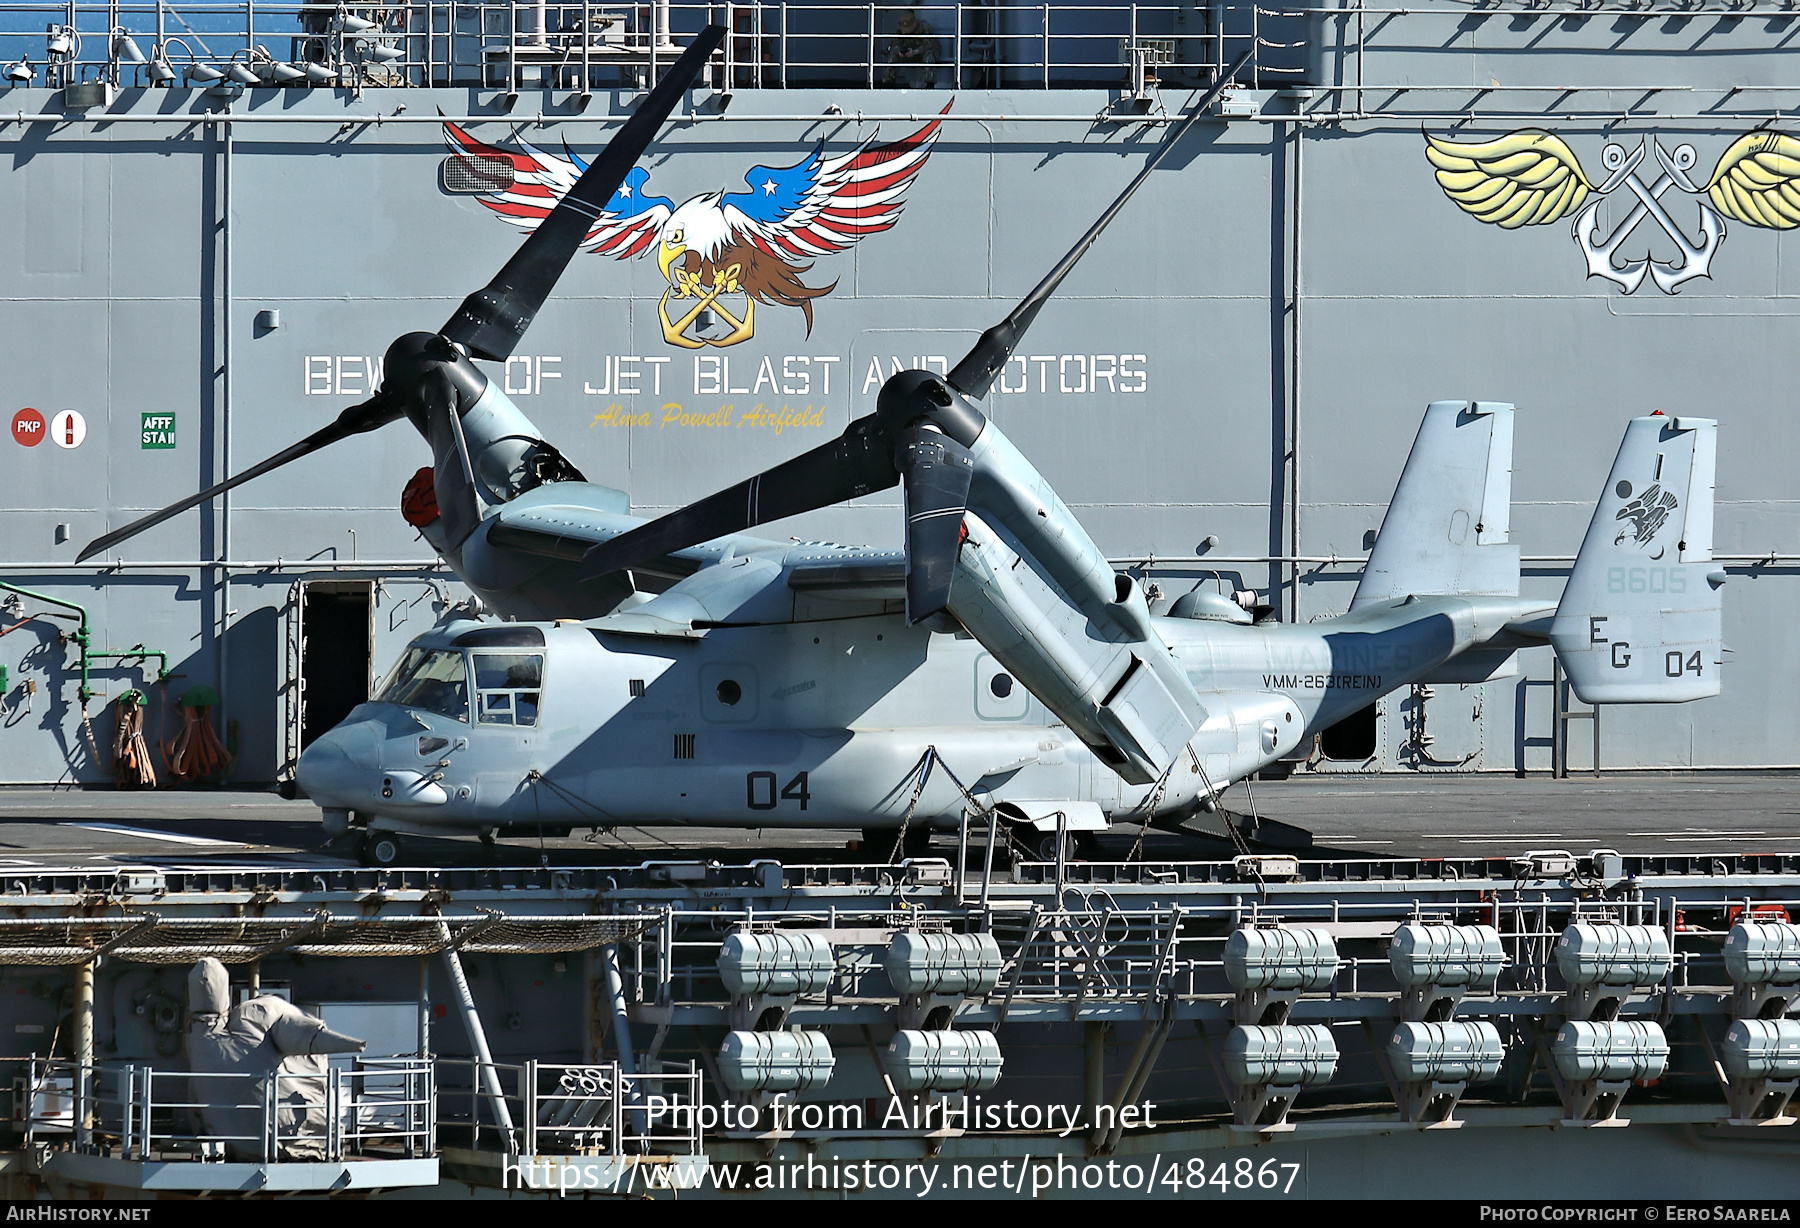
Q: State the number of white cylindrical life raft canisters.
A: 12